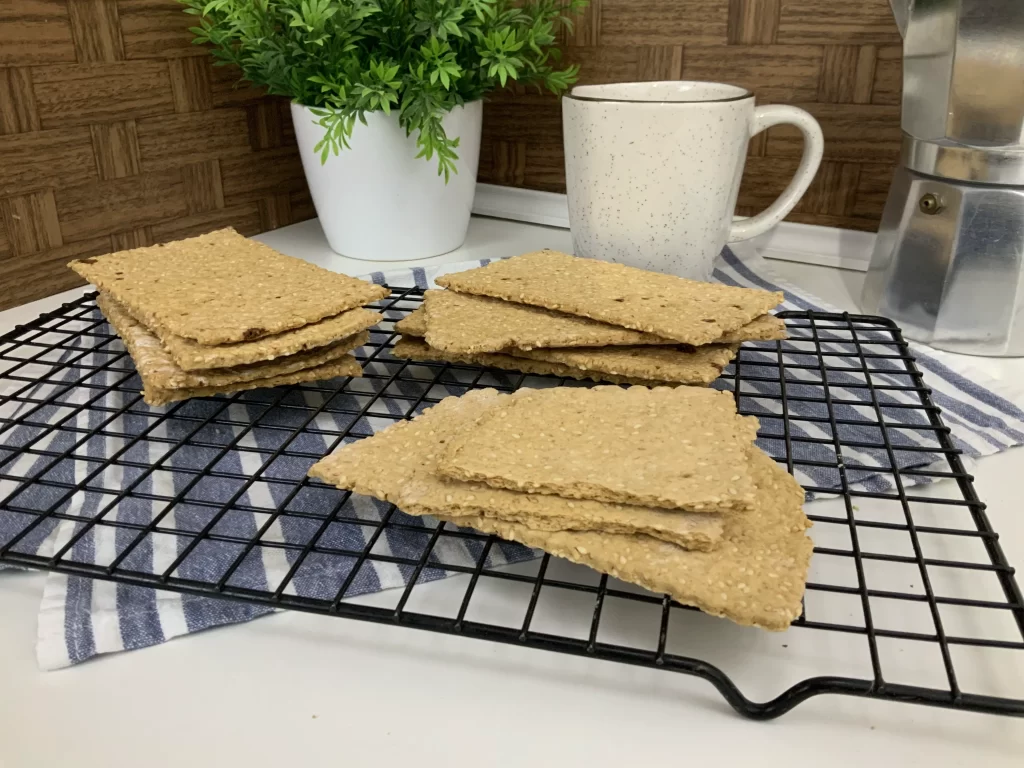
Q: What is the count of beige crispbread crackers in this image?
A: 11